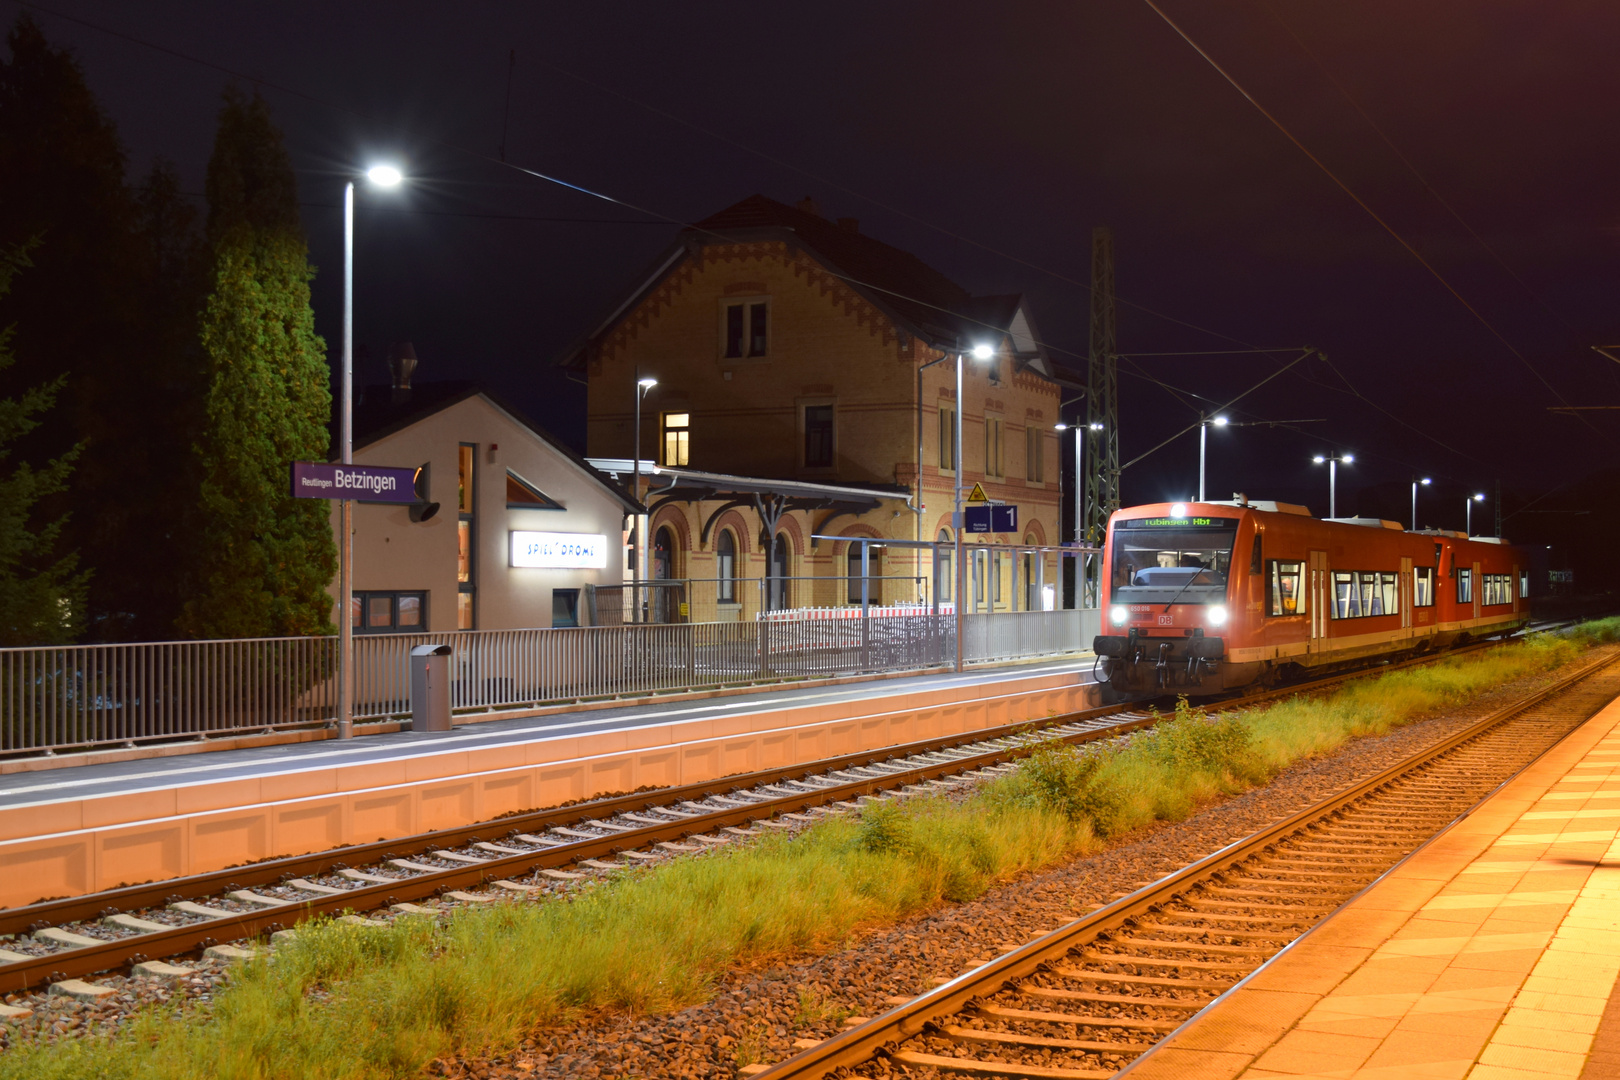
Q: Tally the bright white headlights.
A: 3